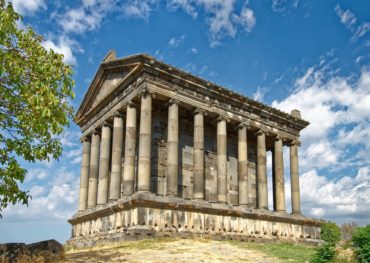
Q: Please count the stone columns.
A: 13